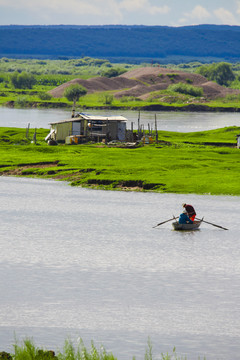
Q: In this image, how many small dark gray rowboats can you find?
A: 1